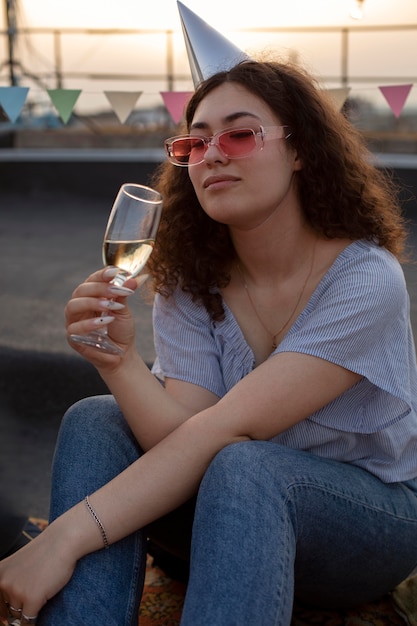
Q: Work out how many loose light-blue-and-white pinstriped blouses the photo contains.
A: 1